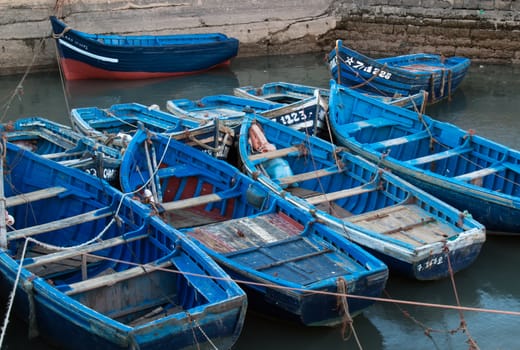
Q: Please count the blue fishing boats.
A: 10